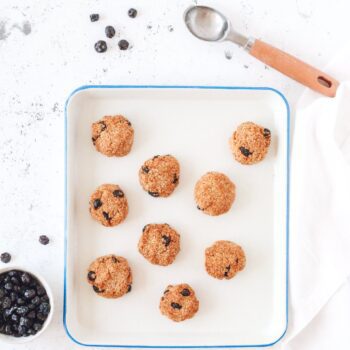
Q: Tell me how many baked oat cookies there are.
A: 9